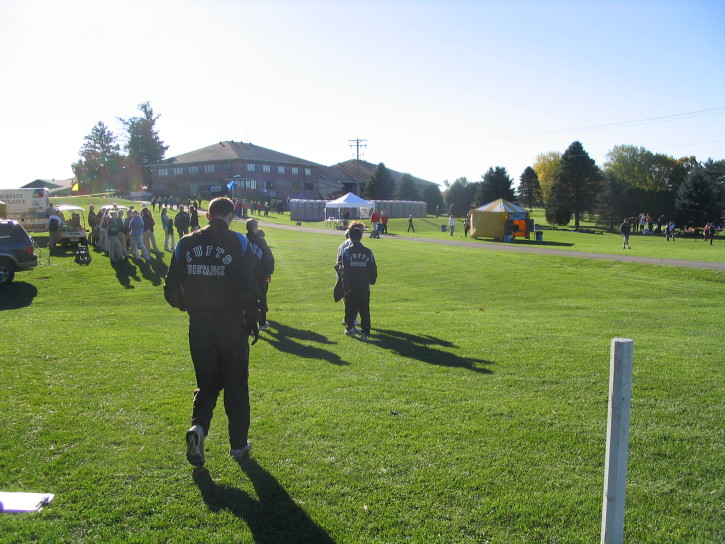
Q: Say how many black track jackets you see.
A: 3